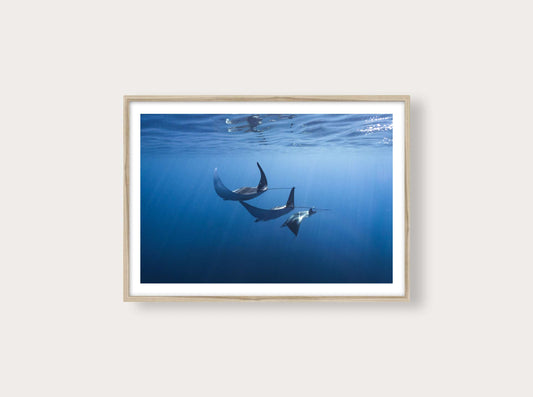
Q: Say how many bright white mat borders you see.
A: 1